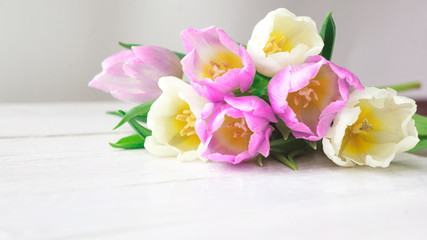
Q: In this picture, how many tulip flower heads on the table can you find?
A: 7